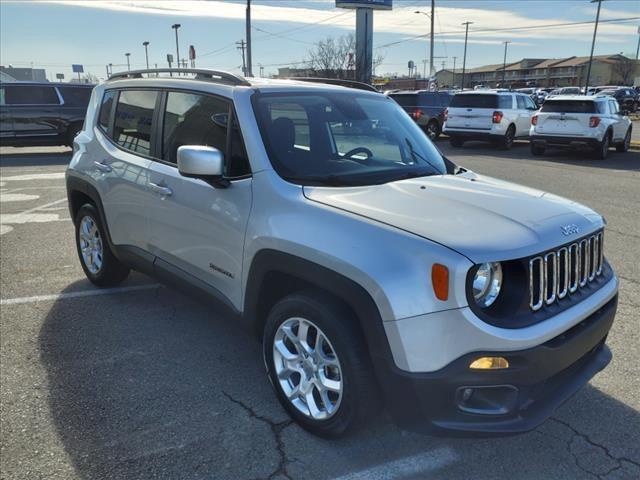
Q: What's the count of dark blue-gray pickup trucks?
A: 0